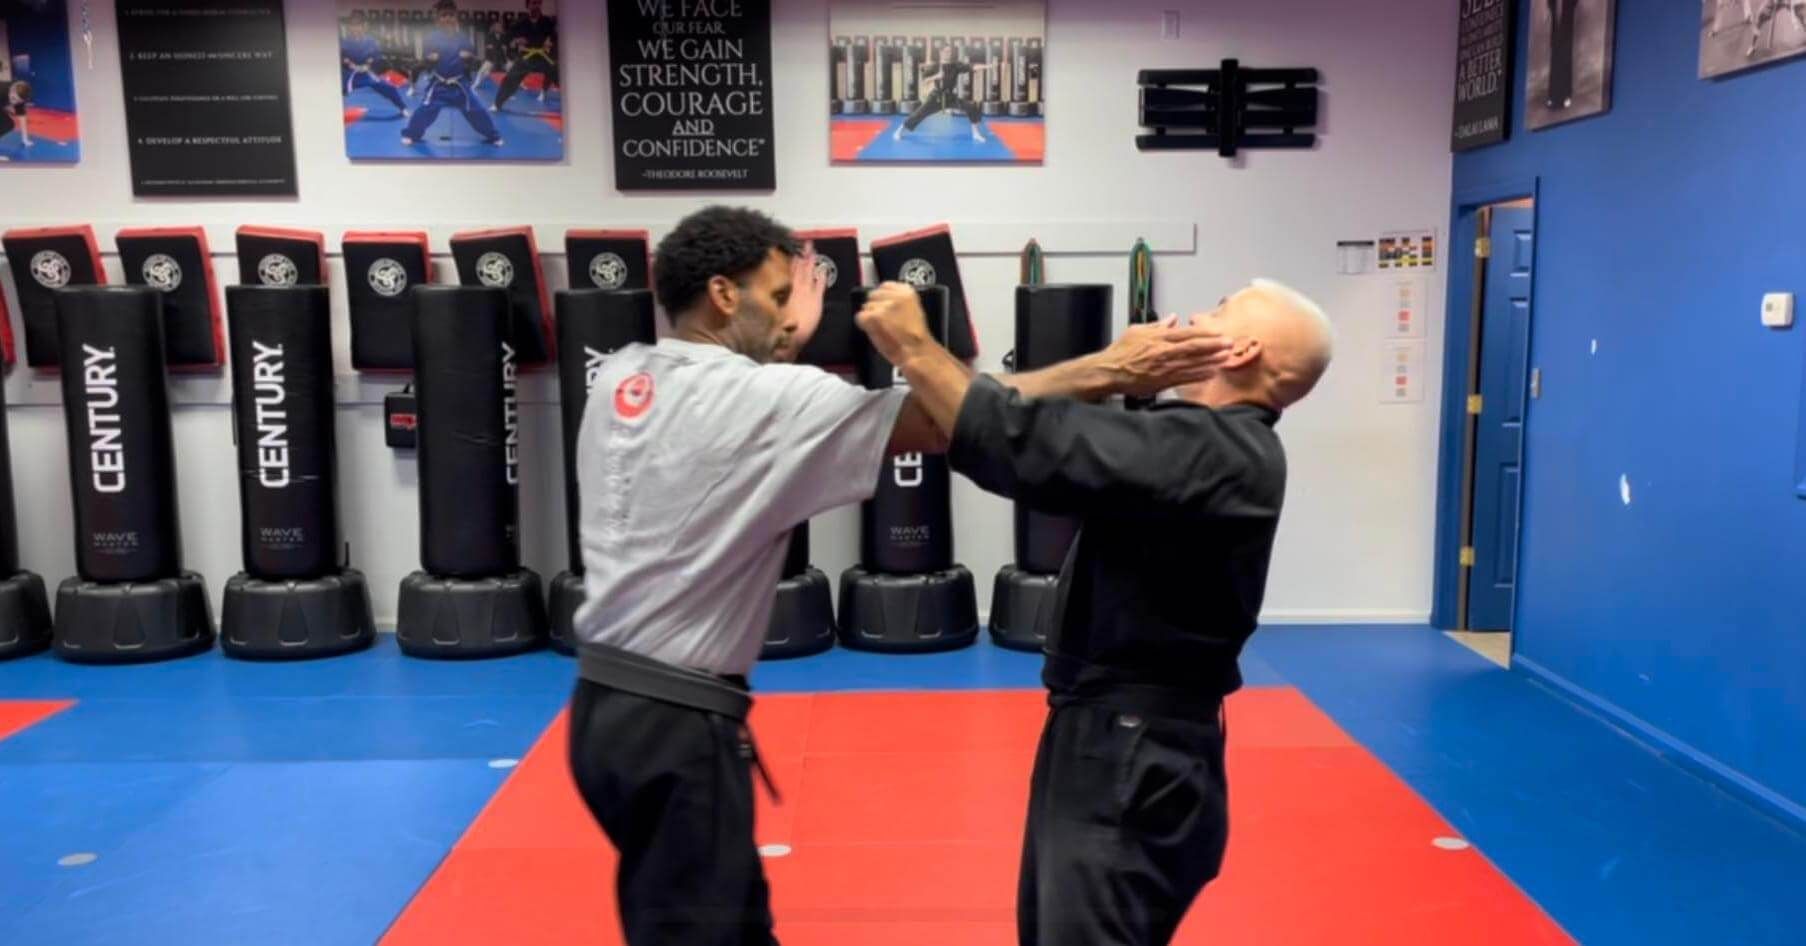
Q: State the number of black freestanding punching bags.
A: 8